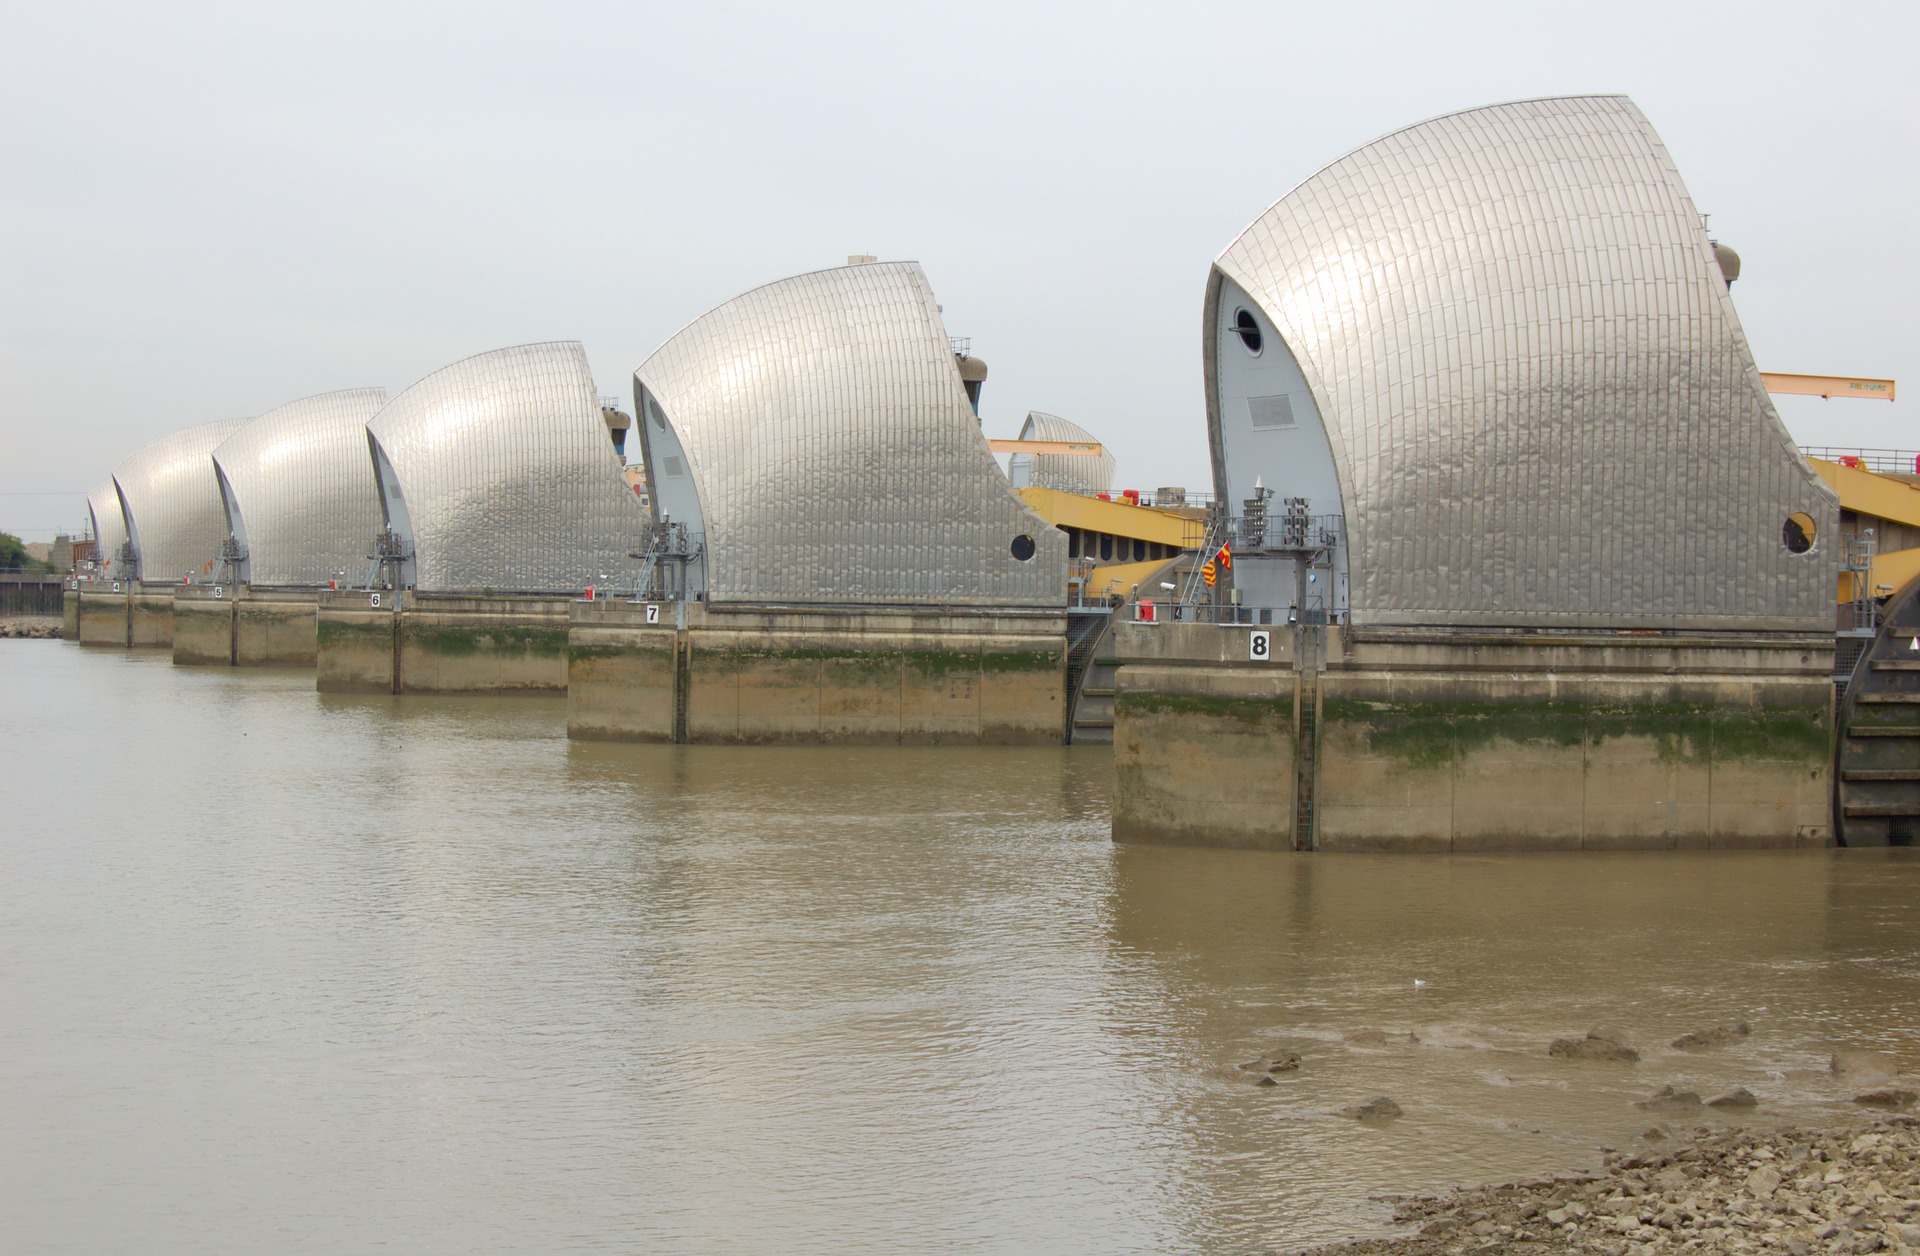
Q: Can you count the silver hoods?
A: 7